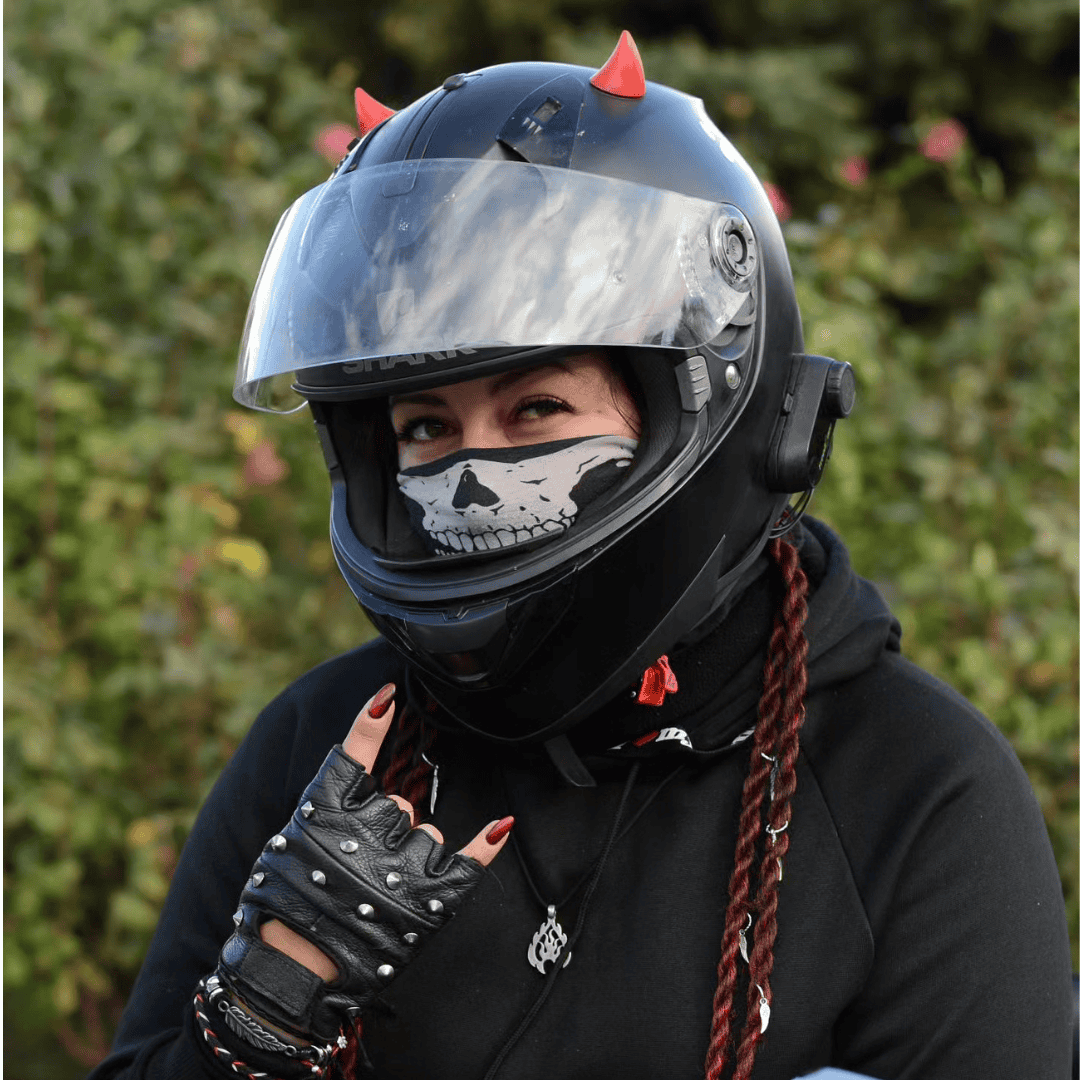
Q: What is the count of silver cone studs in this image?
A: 11